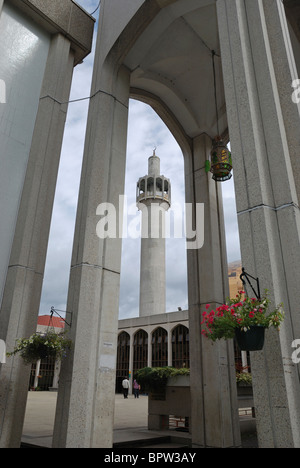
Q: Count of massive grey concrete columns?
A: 4